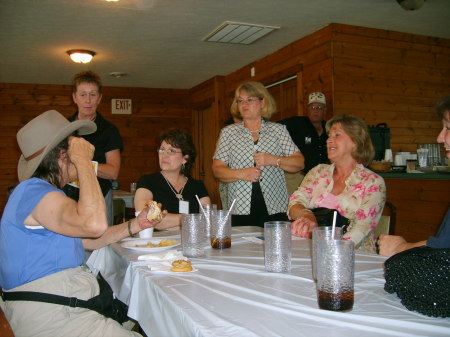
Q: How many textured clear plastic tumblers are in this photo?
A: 6